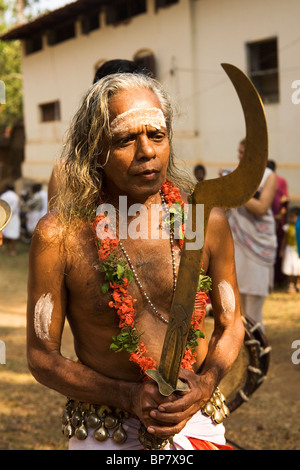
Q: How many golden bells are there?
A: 13